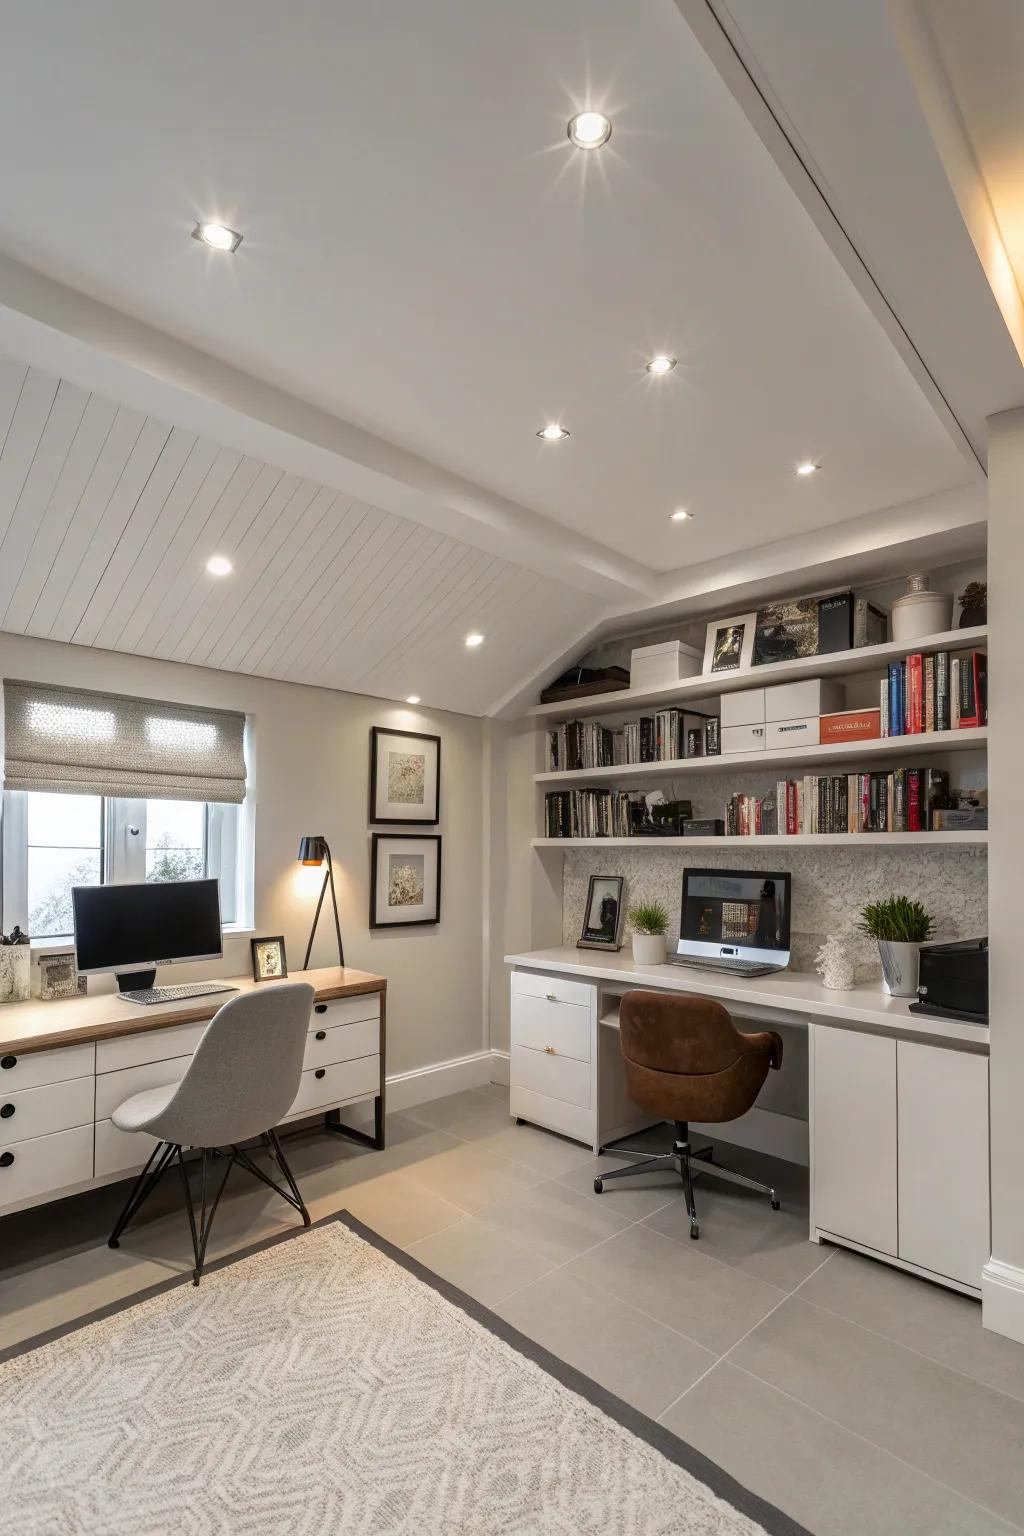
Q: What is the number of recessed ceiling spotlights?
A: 9